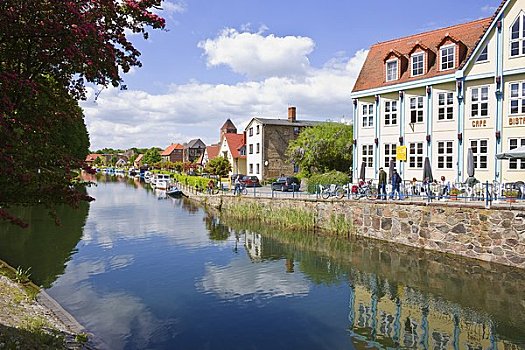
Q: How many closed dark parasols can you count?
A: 4